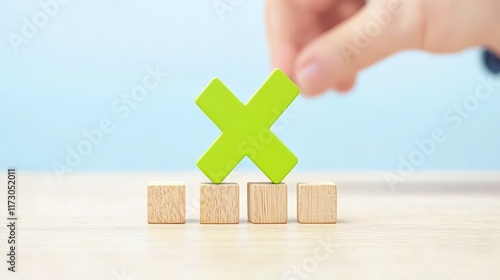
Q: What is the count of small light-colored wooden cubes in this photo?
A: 4